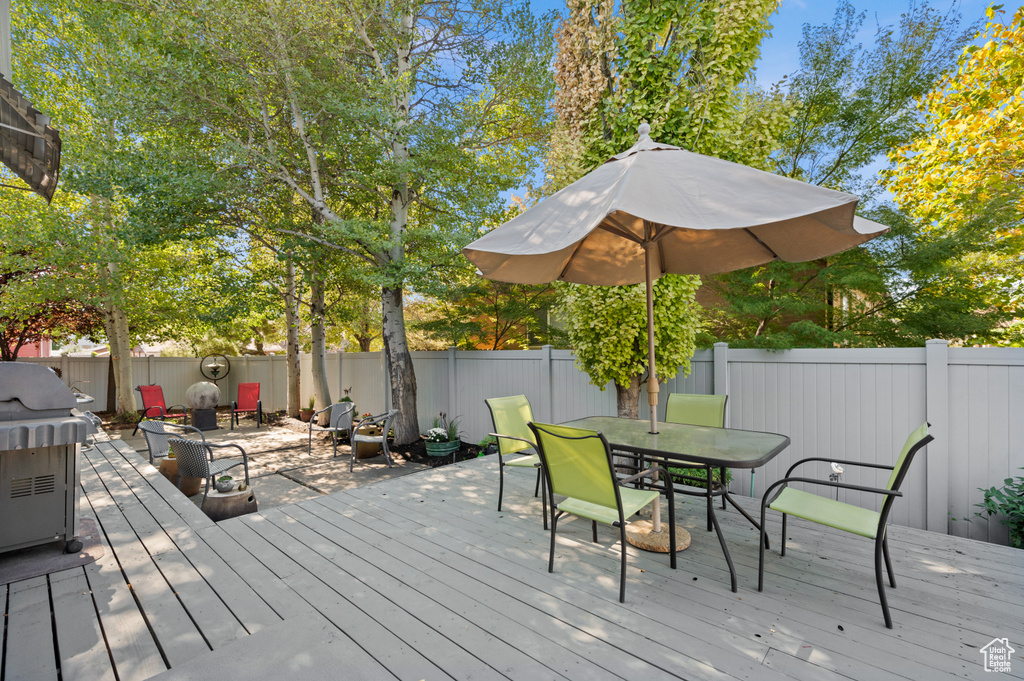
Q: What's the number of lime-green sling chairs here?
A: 4